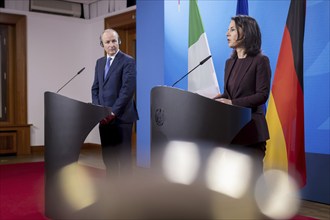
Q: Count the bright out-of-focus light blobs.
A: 4